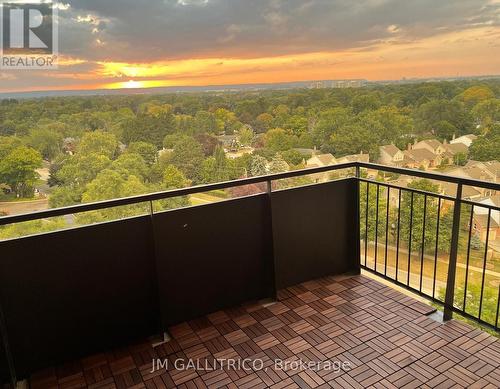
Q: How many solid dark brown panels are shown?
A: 3